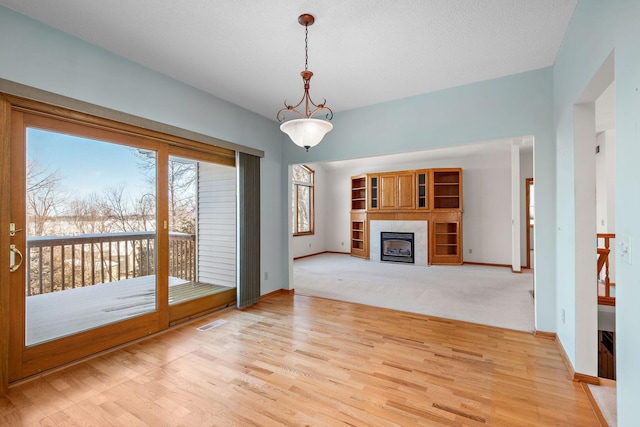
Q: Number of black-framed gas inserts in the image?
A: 1